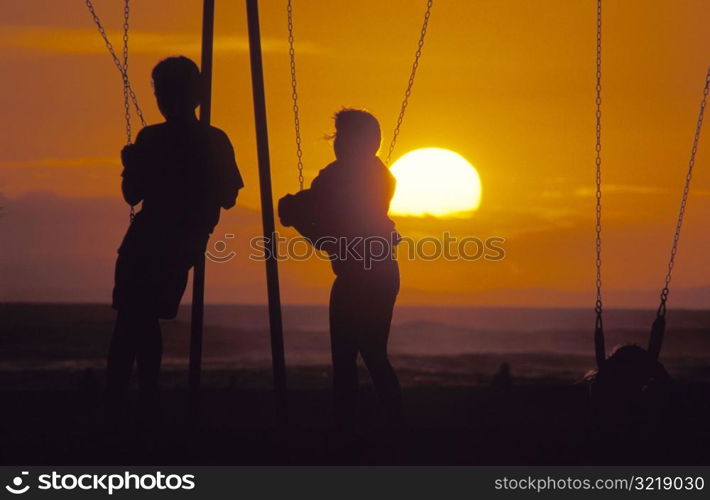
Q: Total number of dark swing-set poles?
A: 2